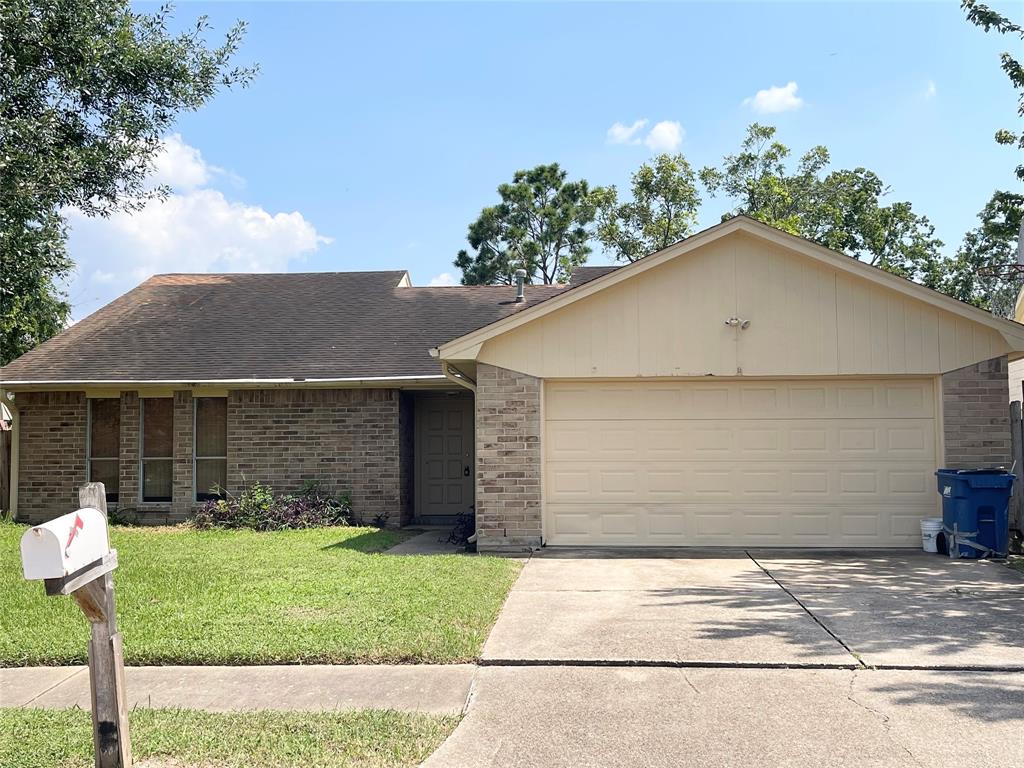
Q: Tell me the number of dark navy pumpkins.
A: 0